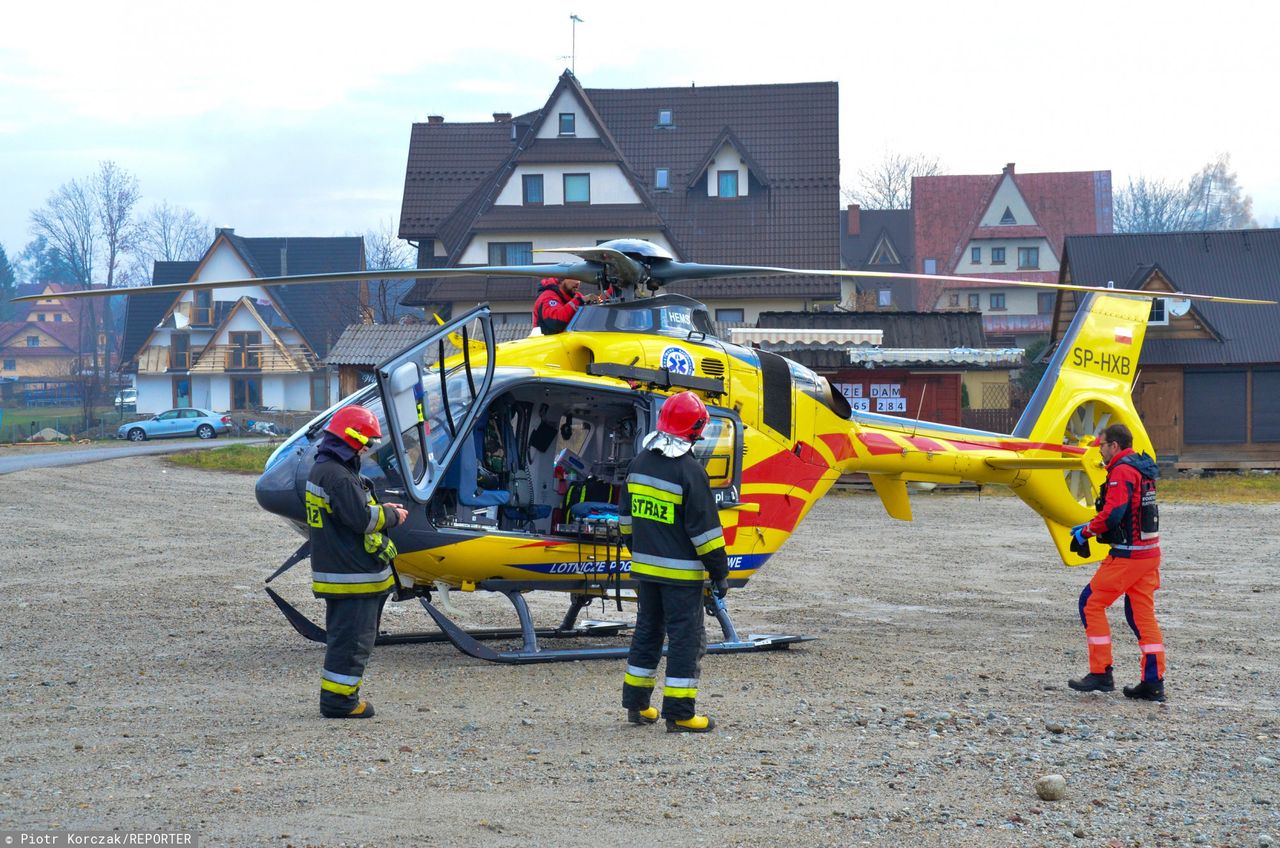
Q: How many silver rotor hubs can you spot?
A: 1